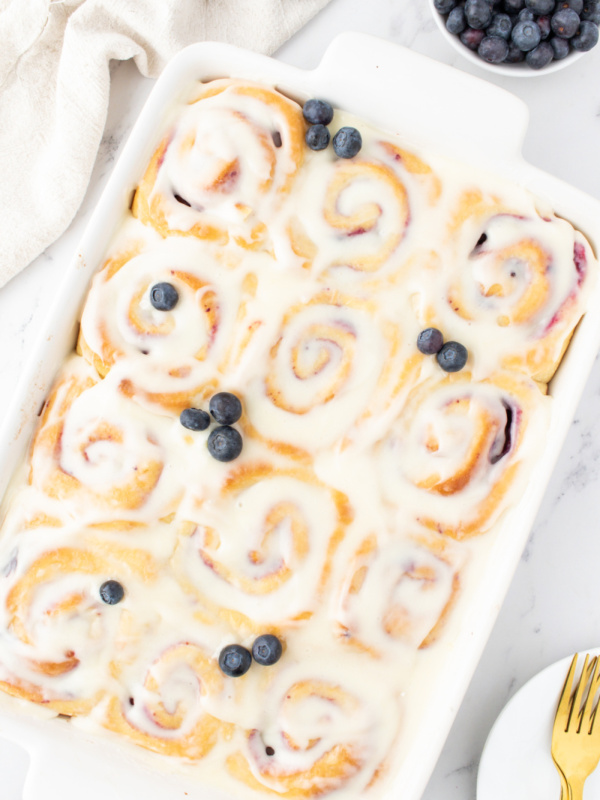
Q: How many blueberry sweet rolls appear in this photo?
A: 12